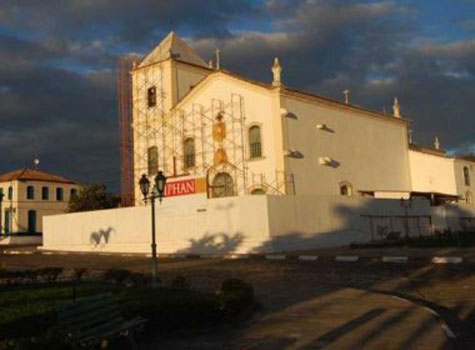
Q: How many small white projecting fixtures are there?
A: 4